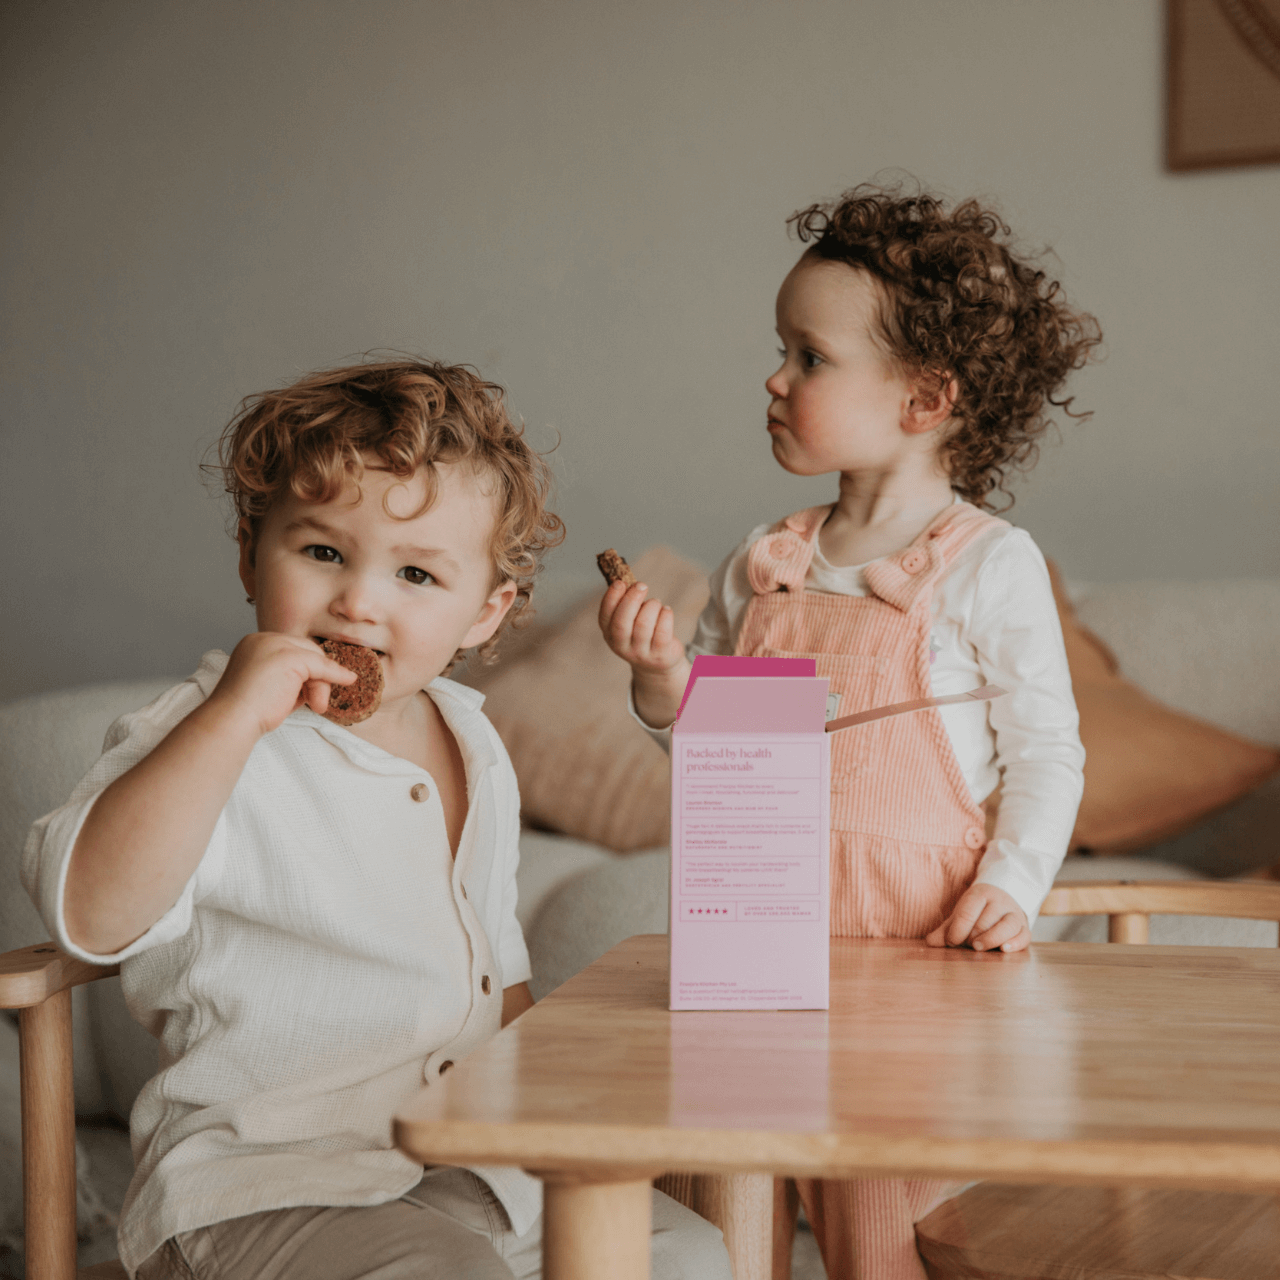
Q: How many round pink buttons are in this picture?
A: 3